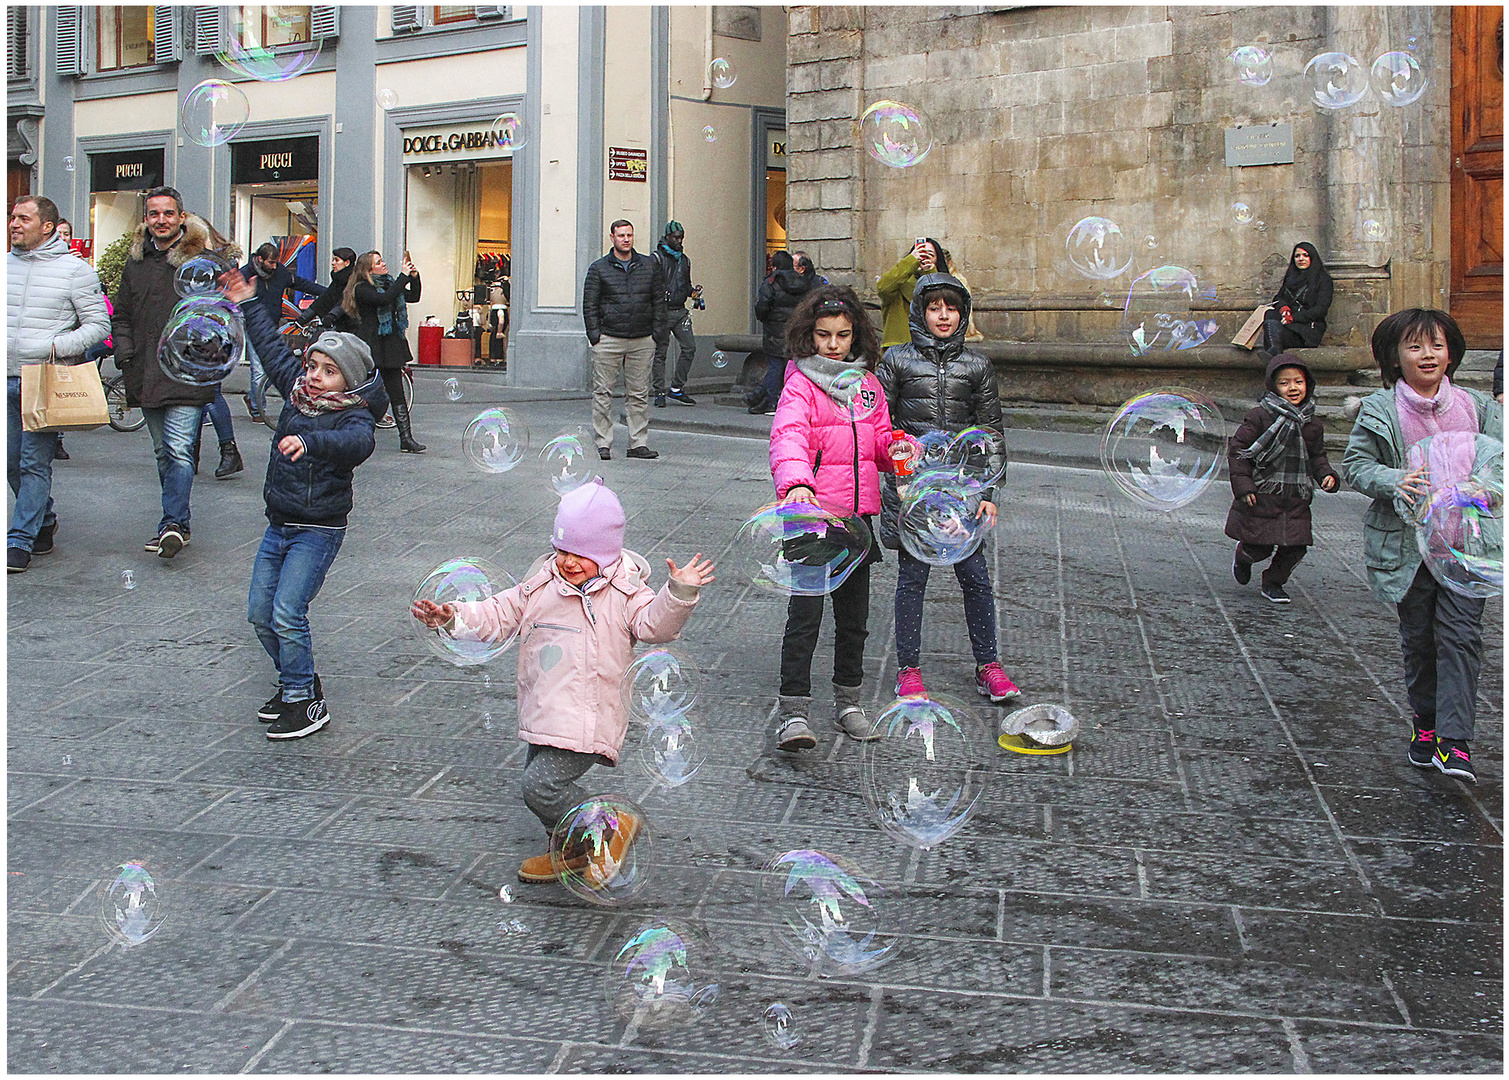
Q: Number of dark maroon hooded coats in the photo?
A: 1